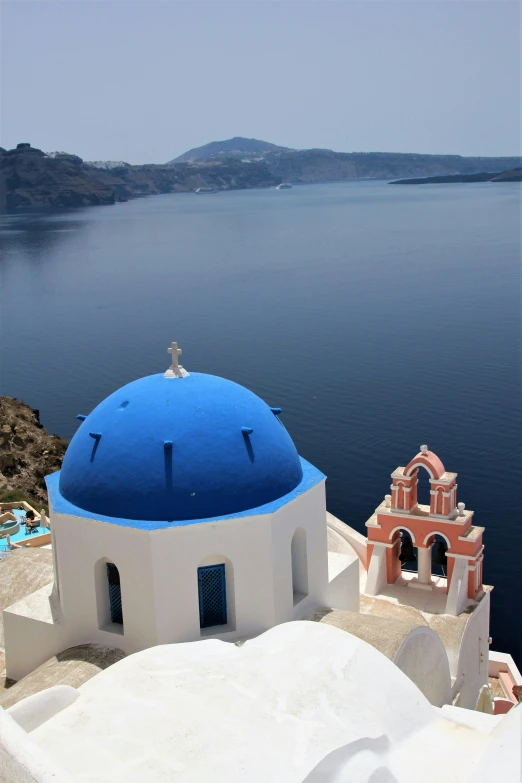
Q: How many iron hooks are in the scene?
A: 5